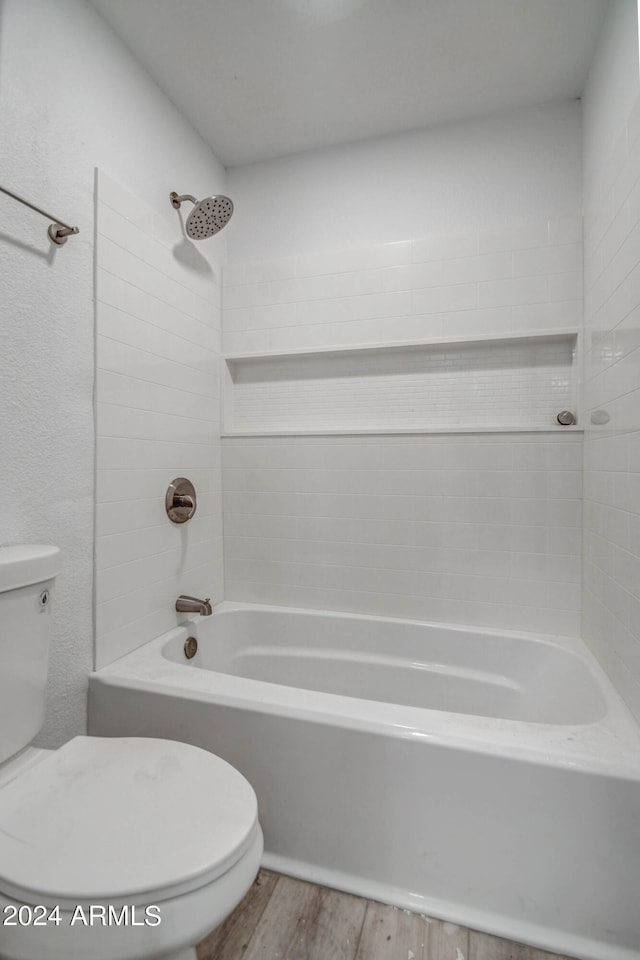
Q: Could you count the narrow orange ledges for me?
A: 0